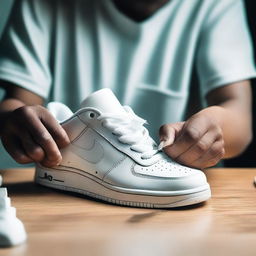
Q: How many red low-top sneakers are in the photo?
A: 0